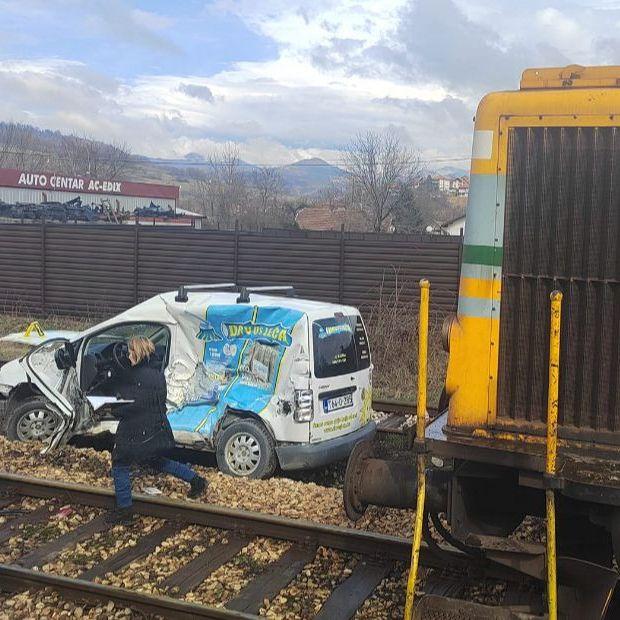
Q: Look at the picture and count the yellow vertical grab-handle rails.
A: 2